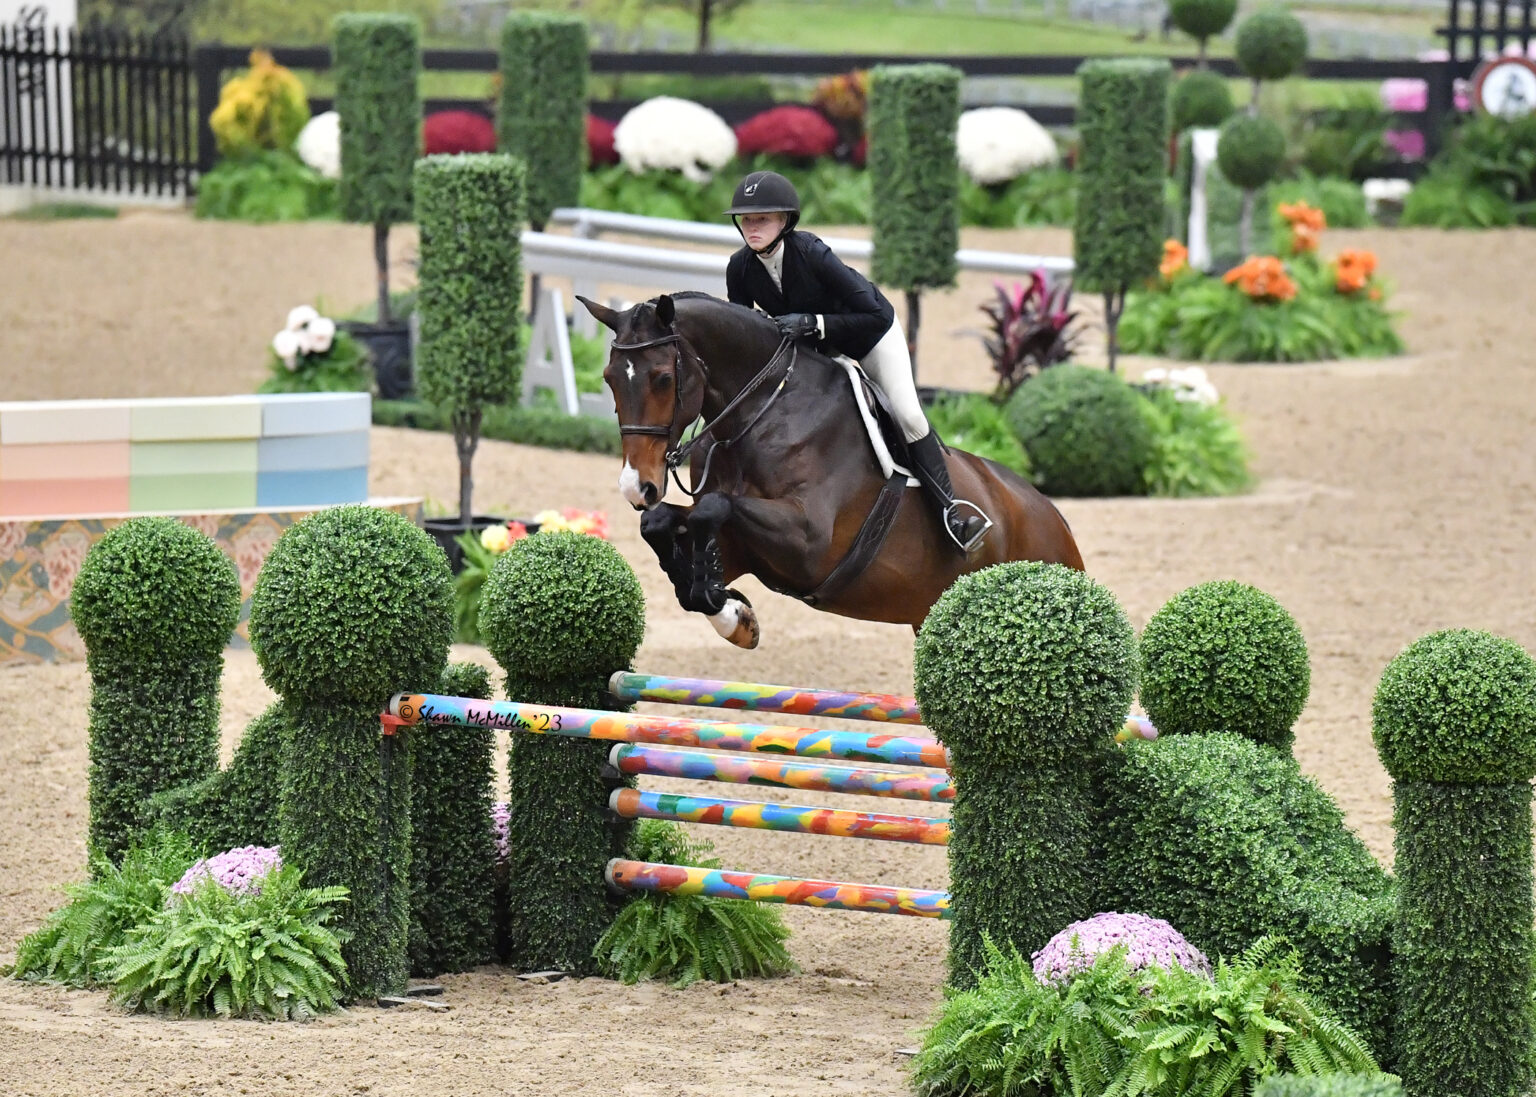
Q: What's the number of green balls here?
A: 11